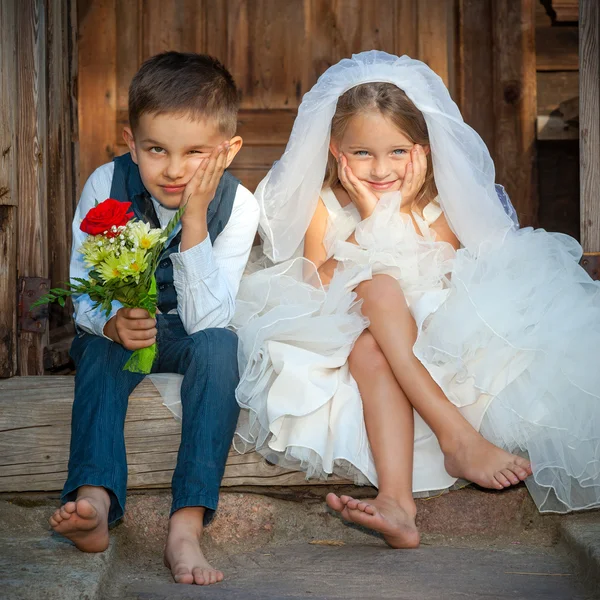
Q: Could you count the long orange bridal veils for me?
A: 0